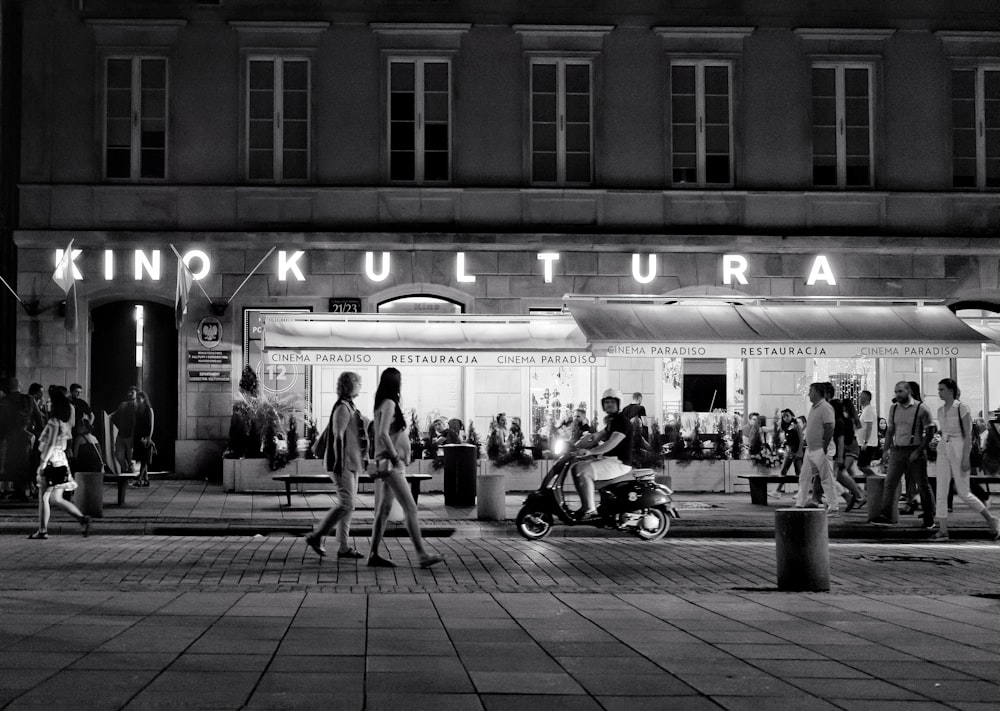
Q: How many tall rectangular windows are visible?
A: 7